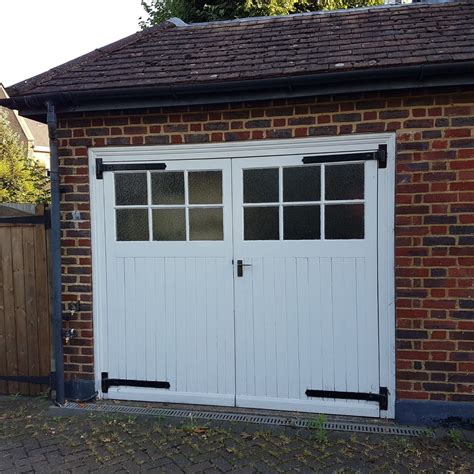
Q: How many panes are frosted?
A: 12